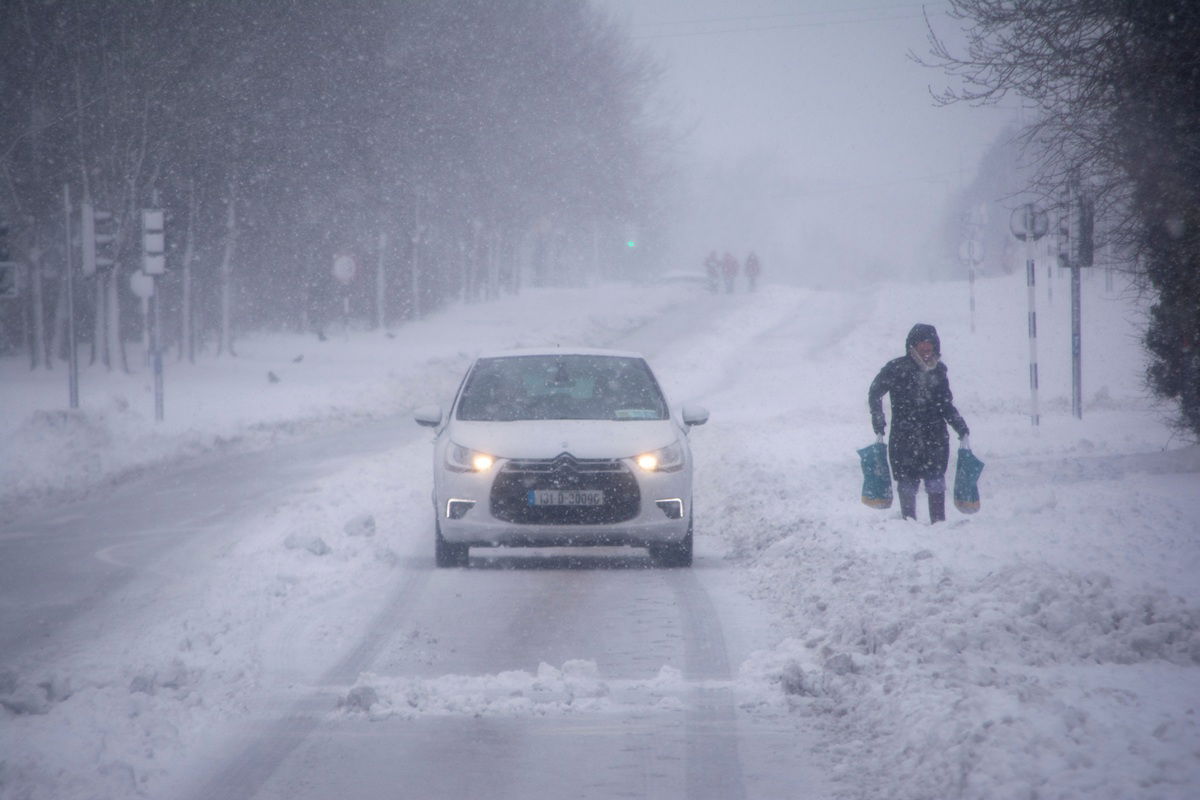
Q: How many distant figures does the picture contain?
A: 3